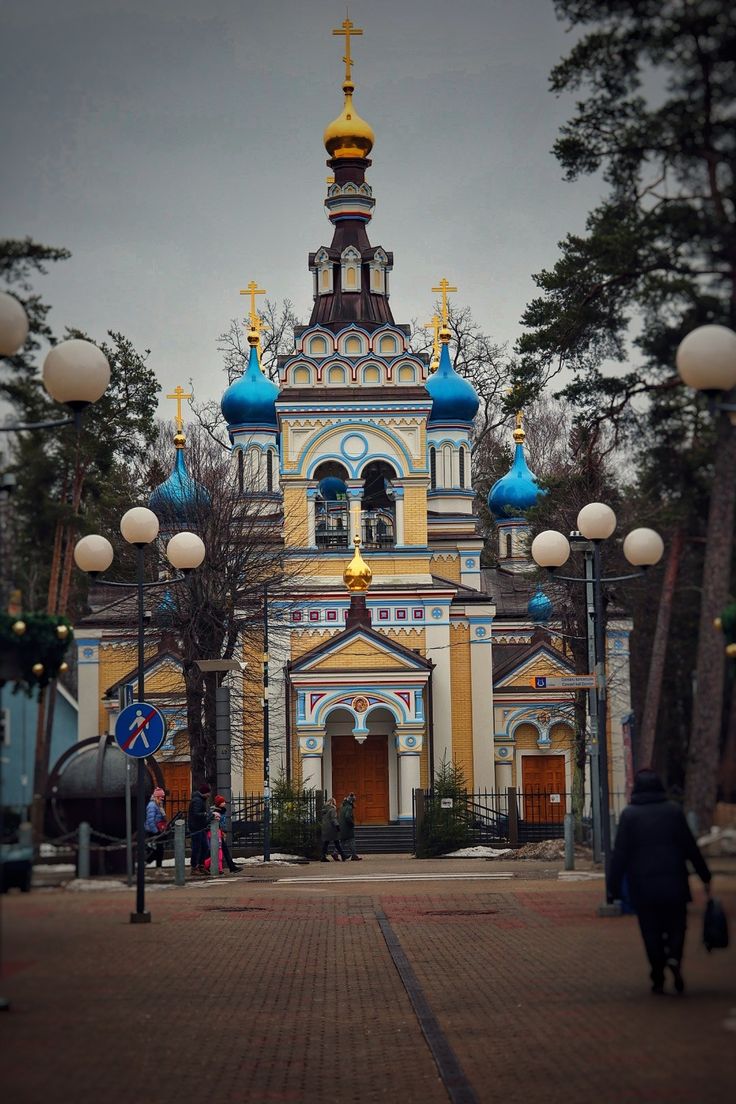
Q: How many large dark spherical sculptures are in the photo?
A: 1